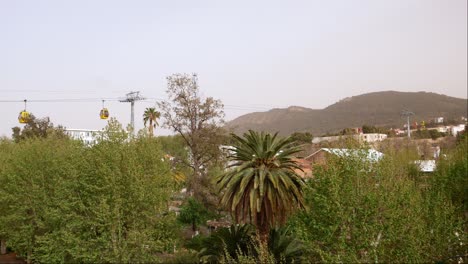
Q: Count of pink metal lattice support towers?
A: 0